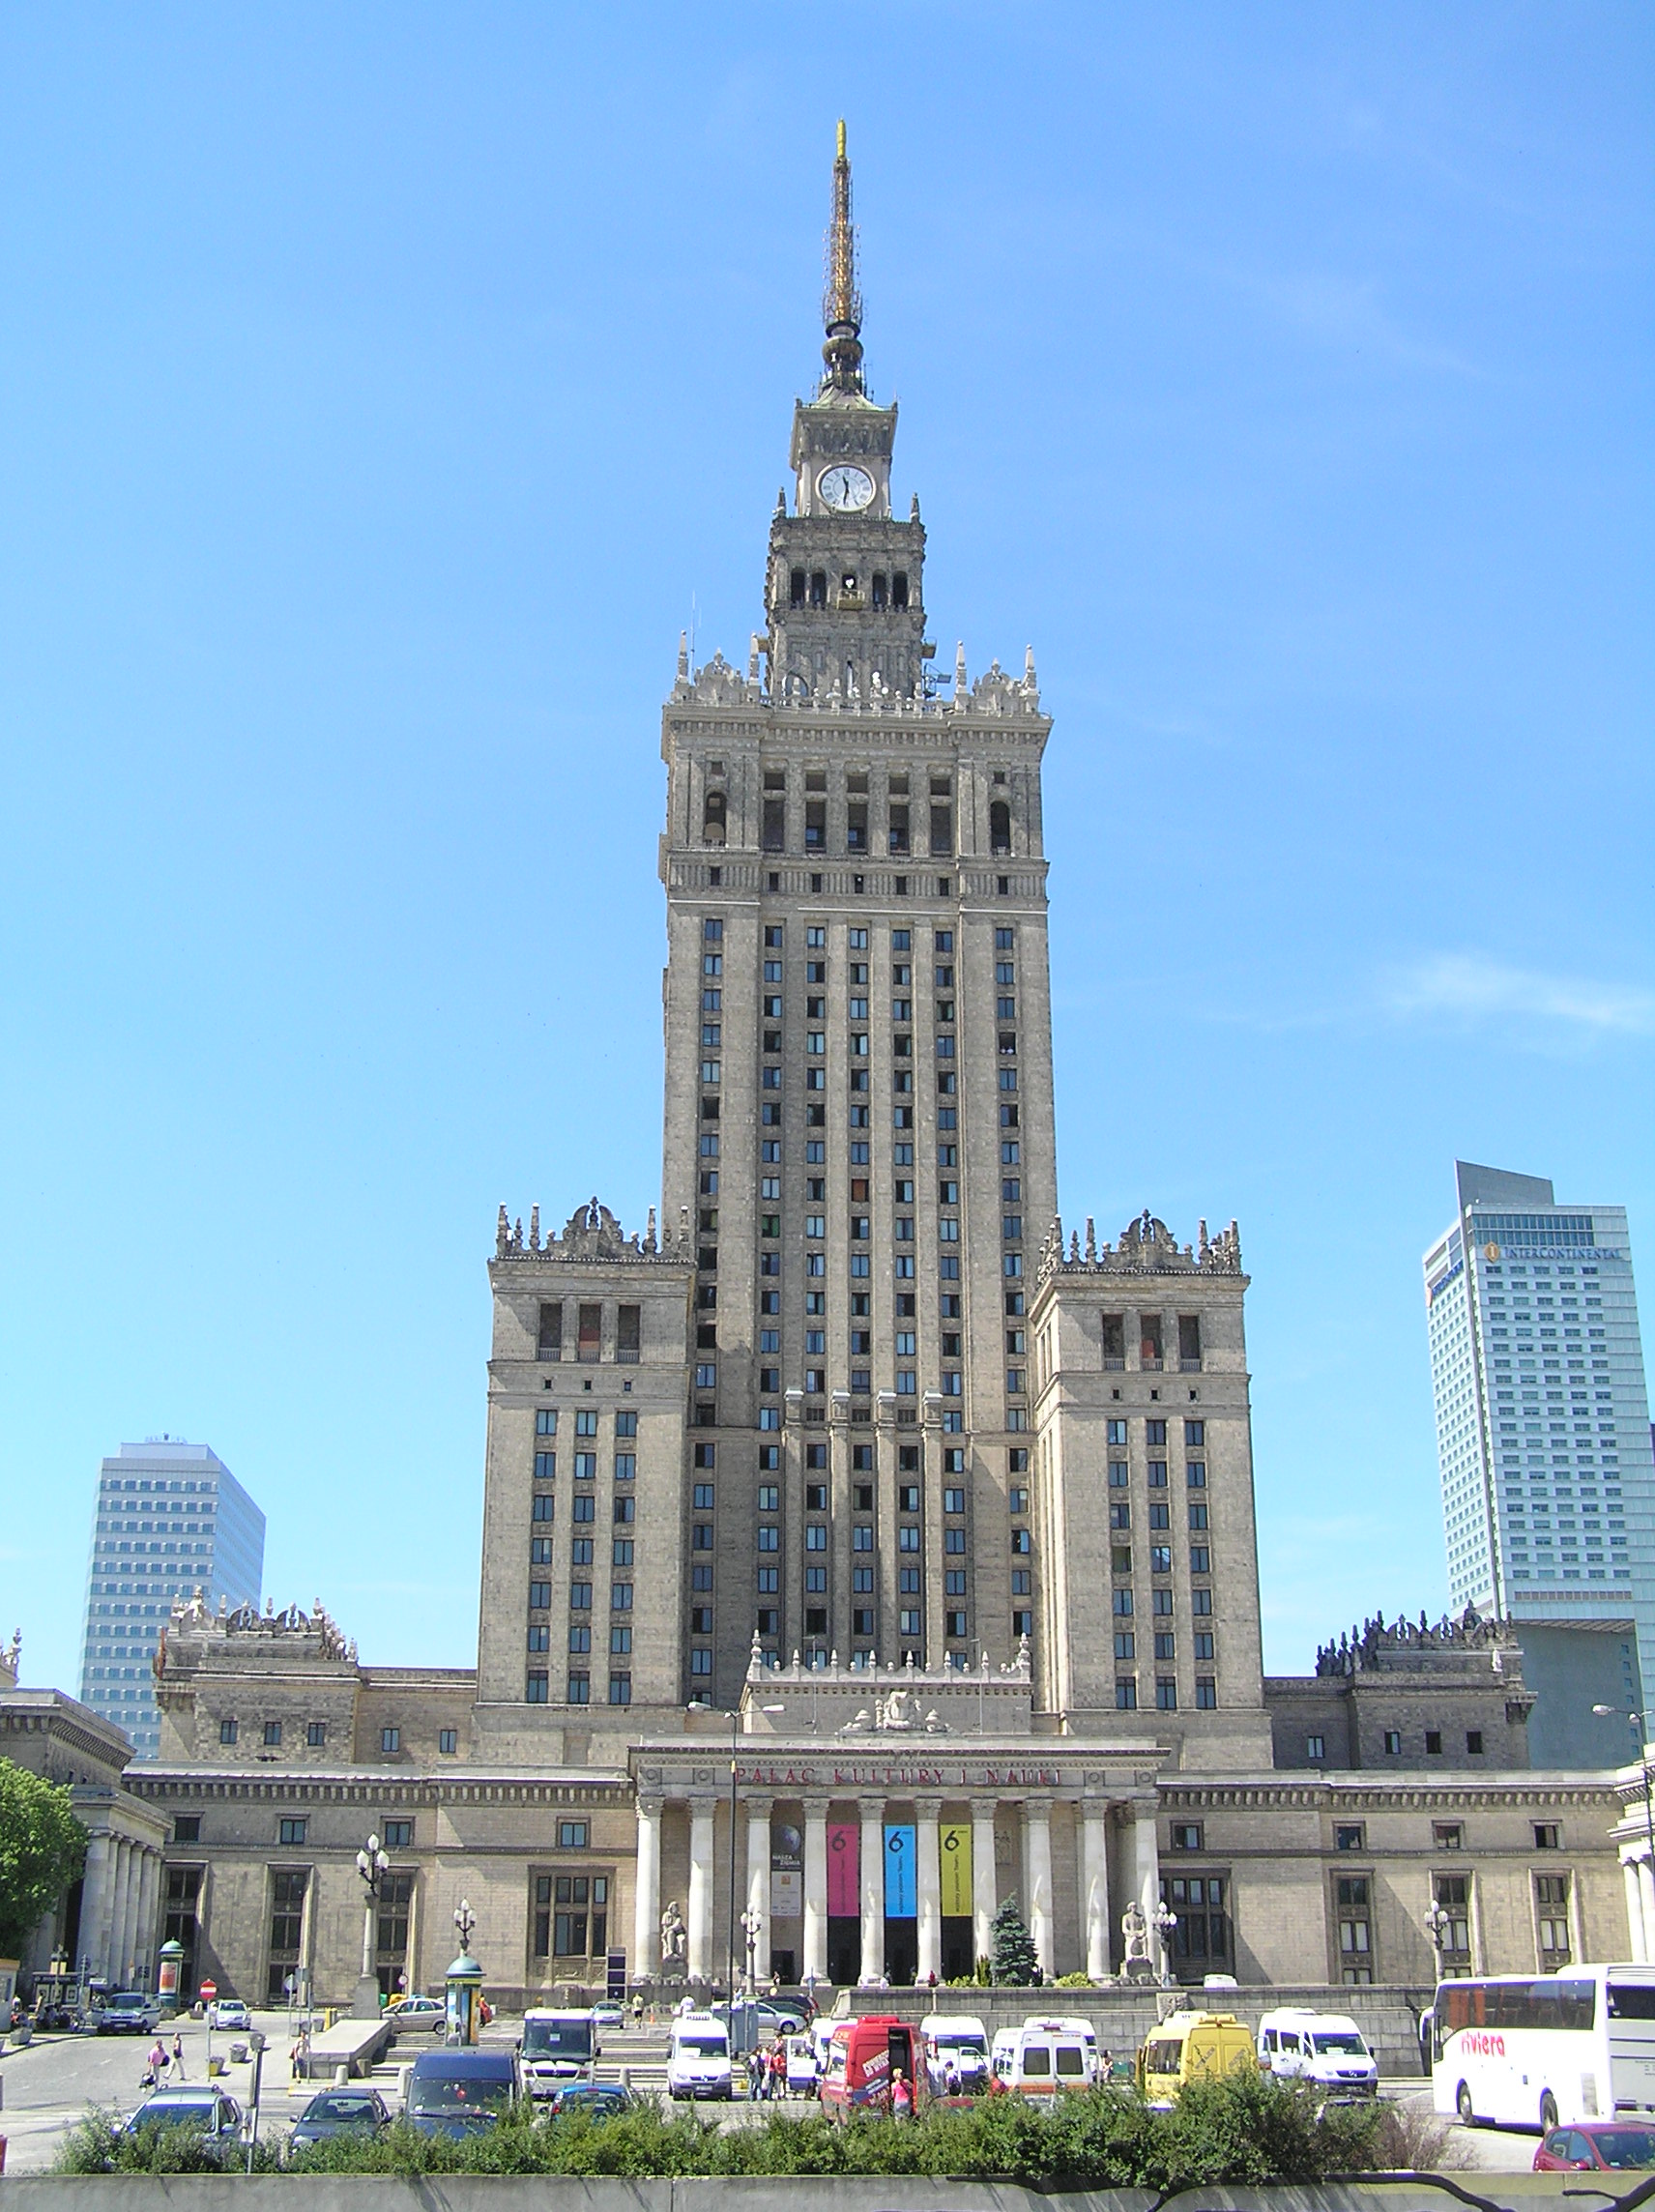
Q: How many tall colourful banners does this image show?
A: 3